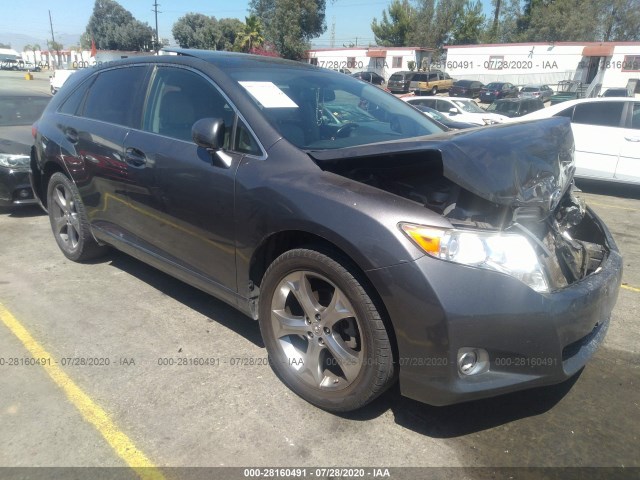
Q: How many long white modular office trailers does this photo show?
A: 2